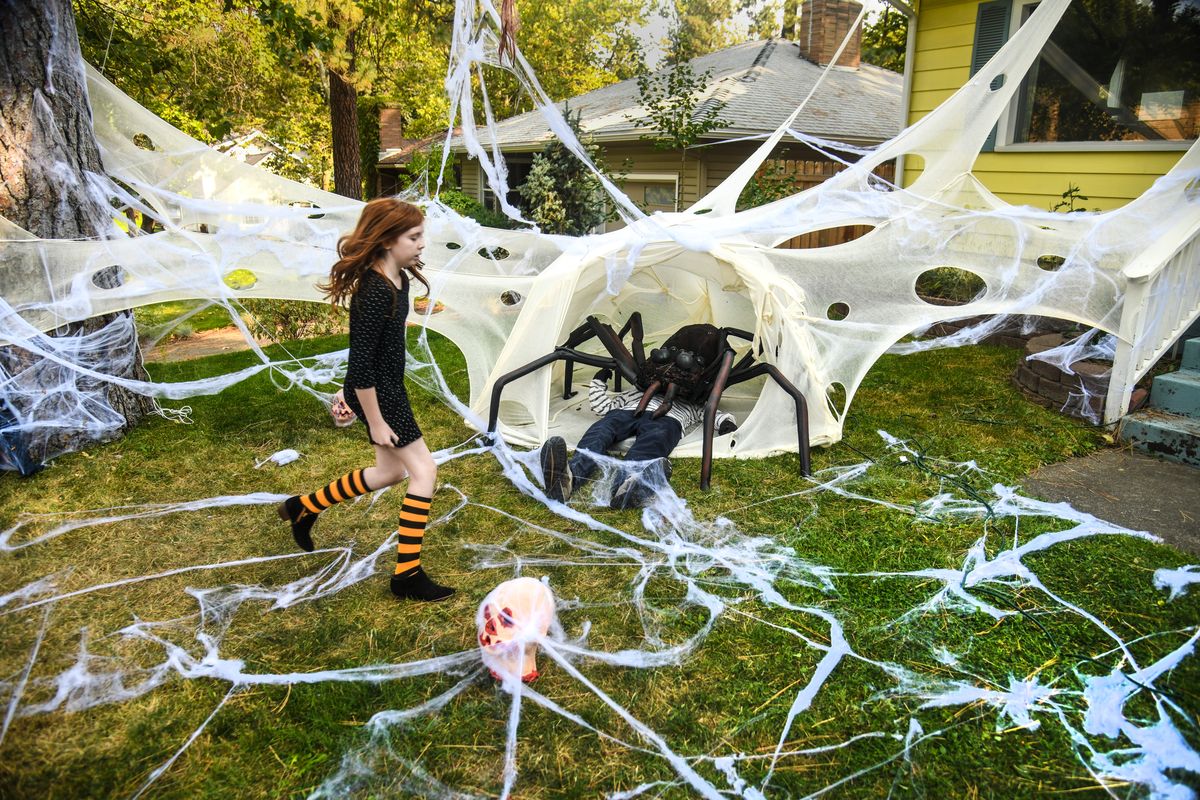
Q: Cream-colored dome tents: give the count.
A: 1